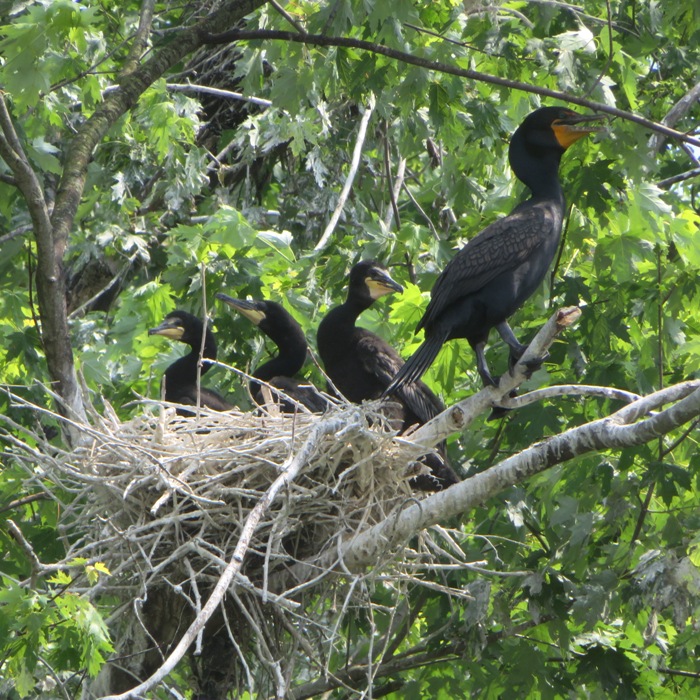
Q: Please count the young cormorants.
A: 3